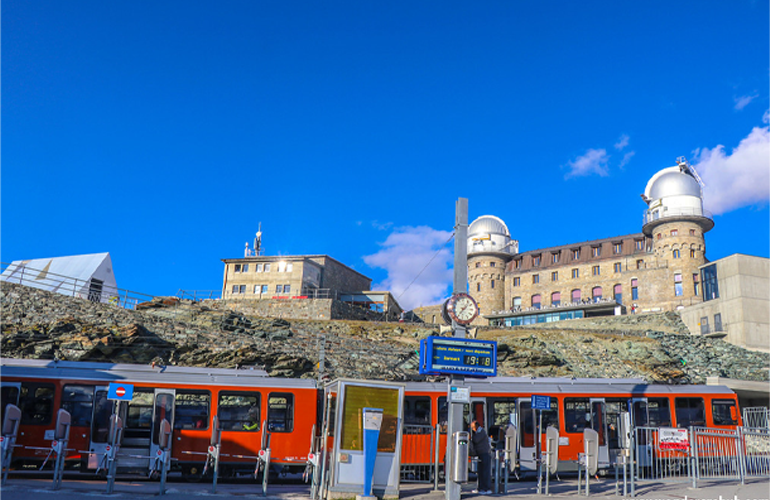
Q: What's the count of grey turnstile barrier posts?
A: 11